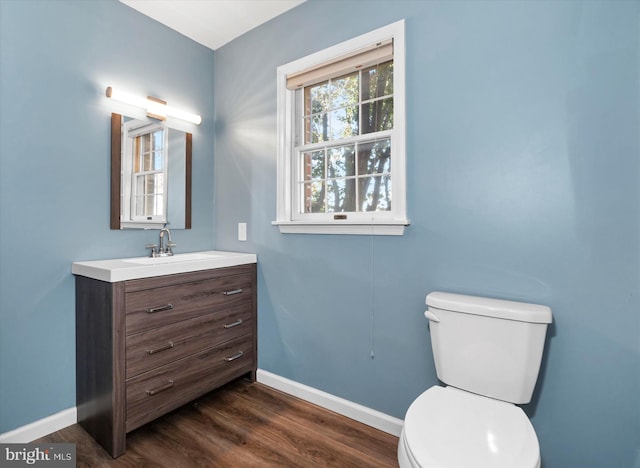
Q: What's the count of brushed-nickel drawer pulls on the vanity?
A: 6